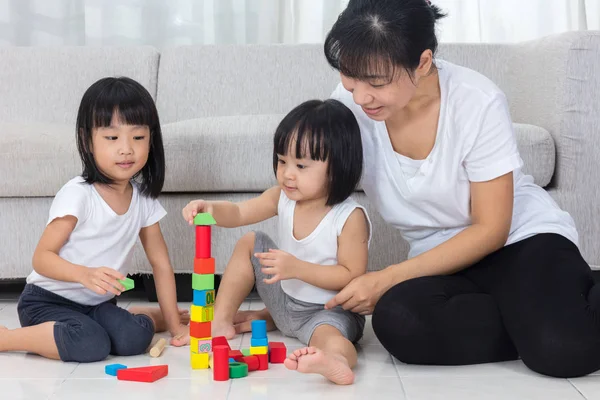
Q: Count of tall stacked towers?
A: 1